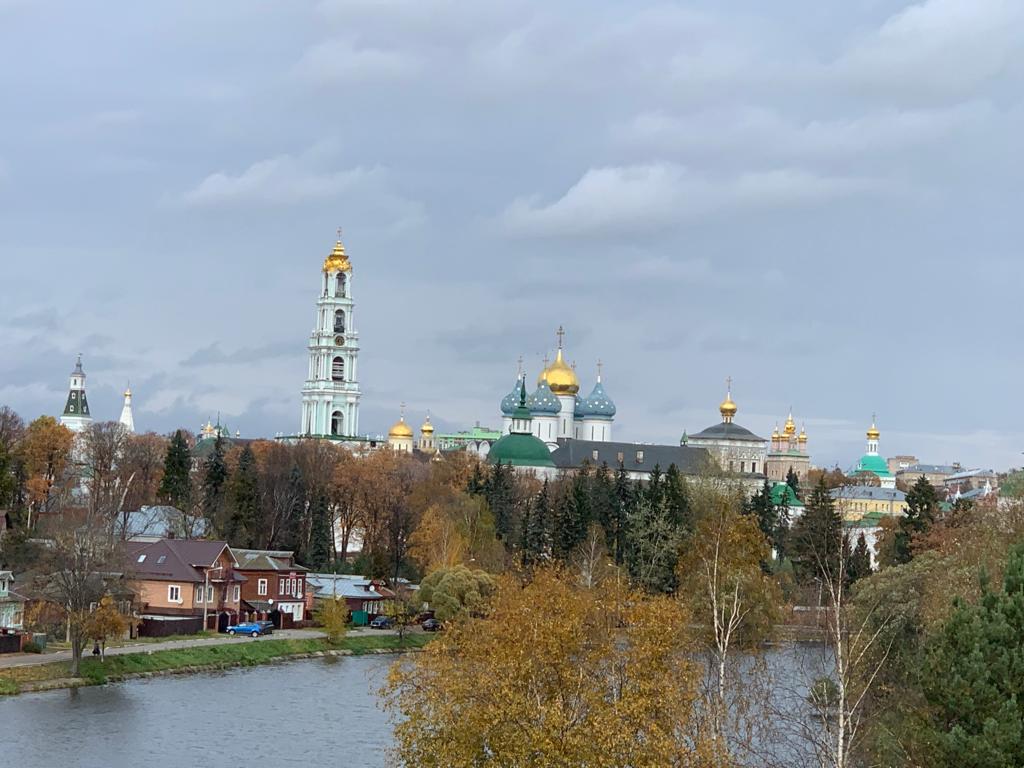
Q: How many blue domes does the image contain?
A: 4